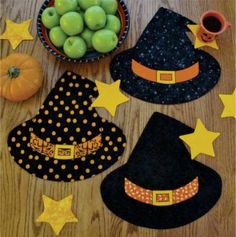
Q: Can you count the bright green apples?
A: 11